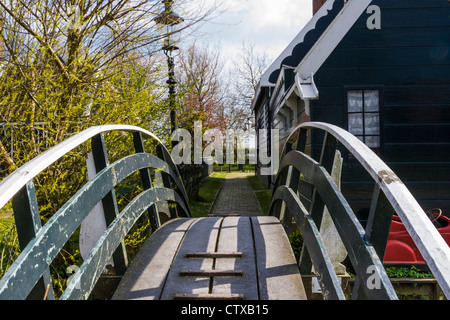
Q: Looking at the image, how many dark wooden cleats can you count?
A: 3